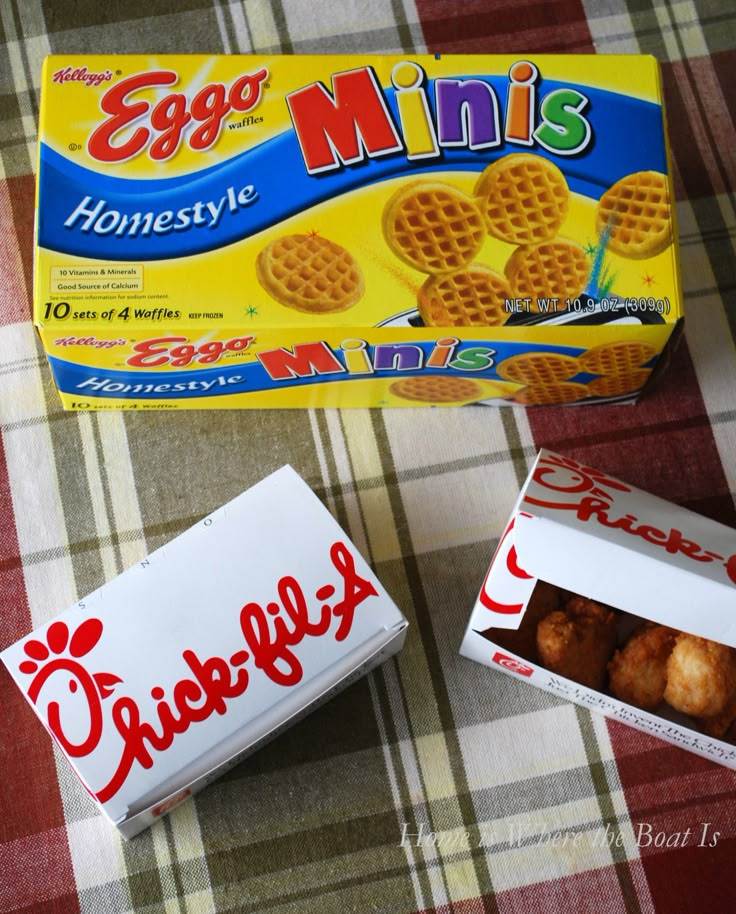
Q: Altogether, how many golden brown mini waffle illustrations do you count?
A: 11